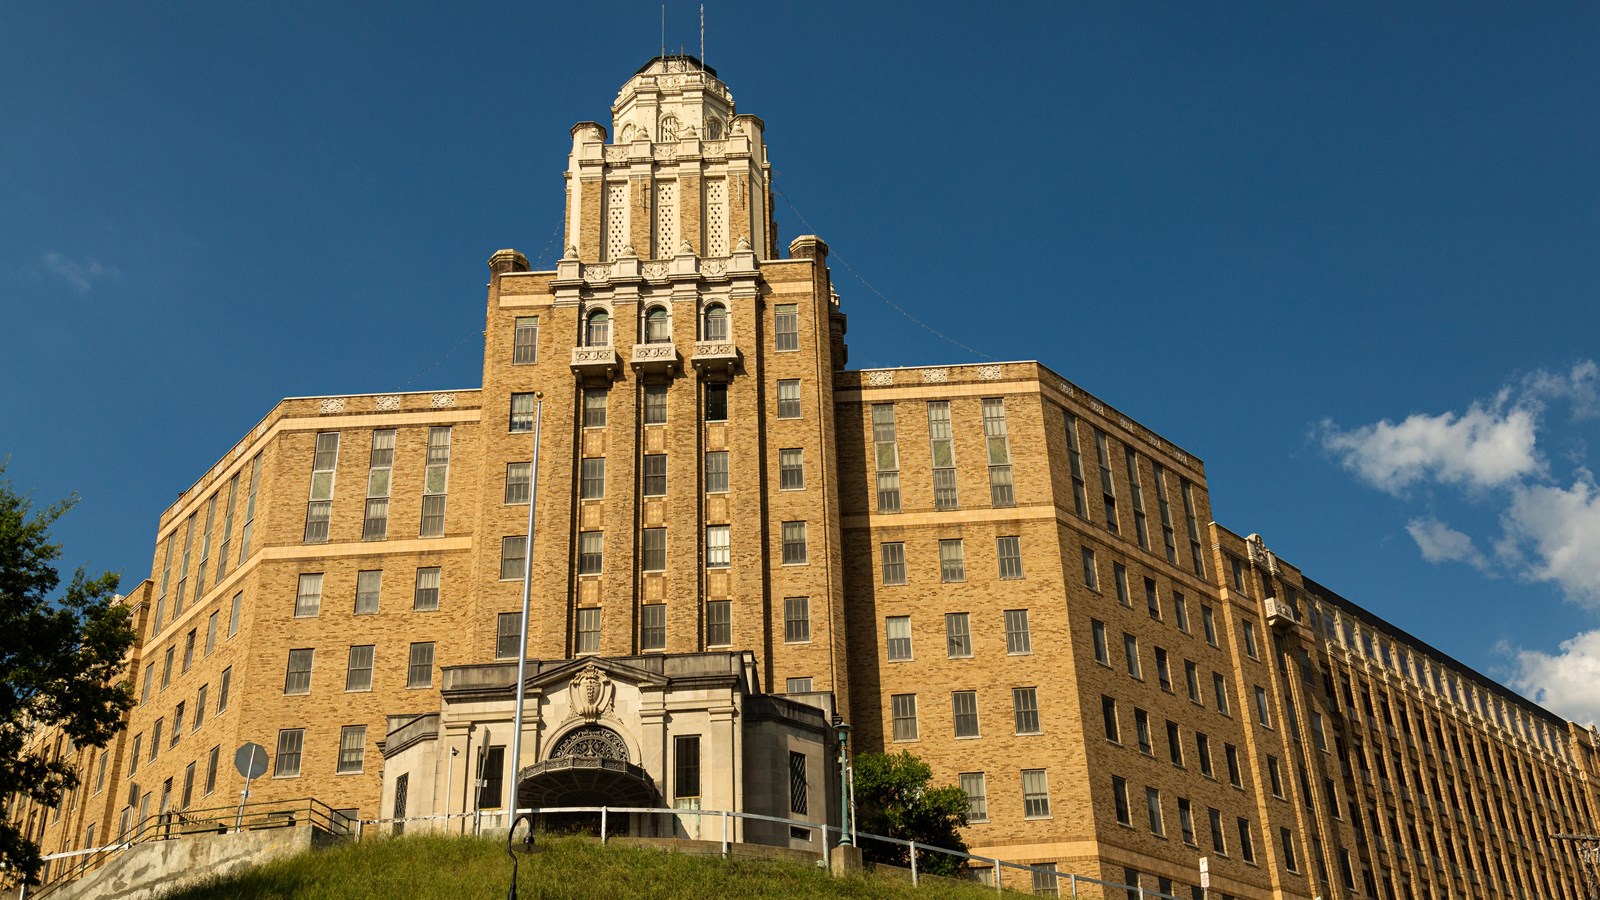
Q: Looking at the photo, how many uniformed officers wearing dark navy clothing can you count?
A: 0